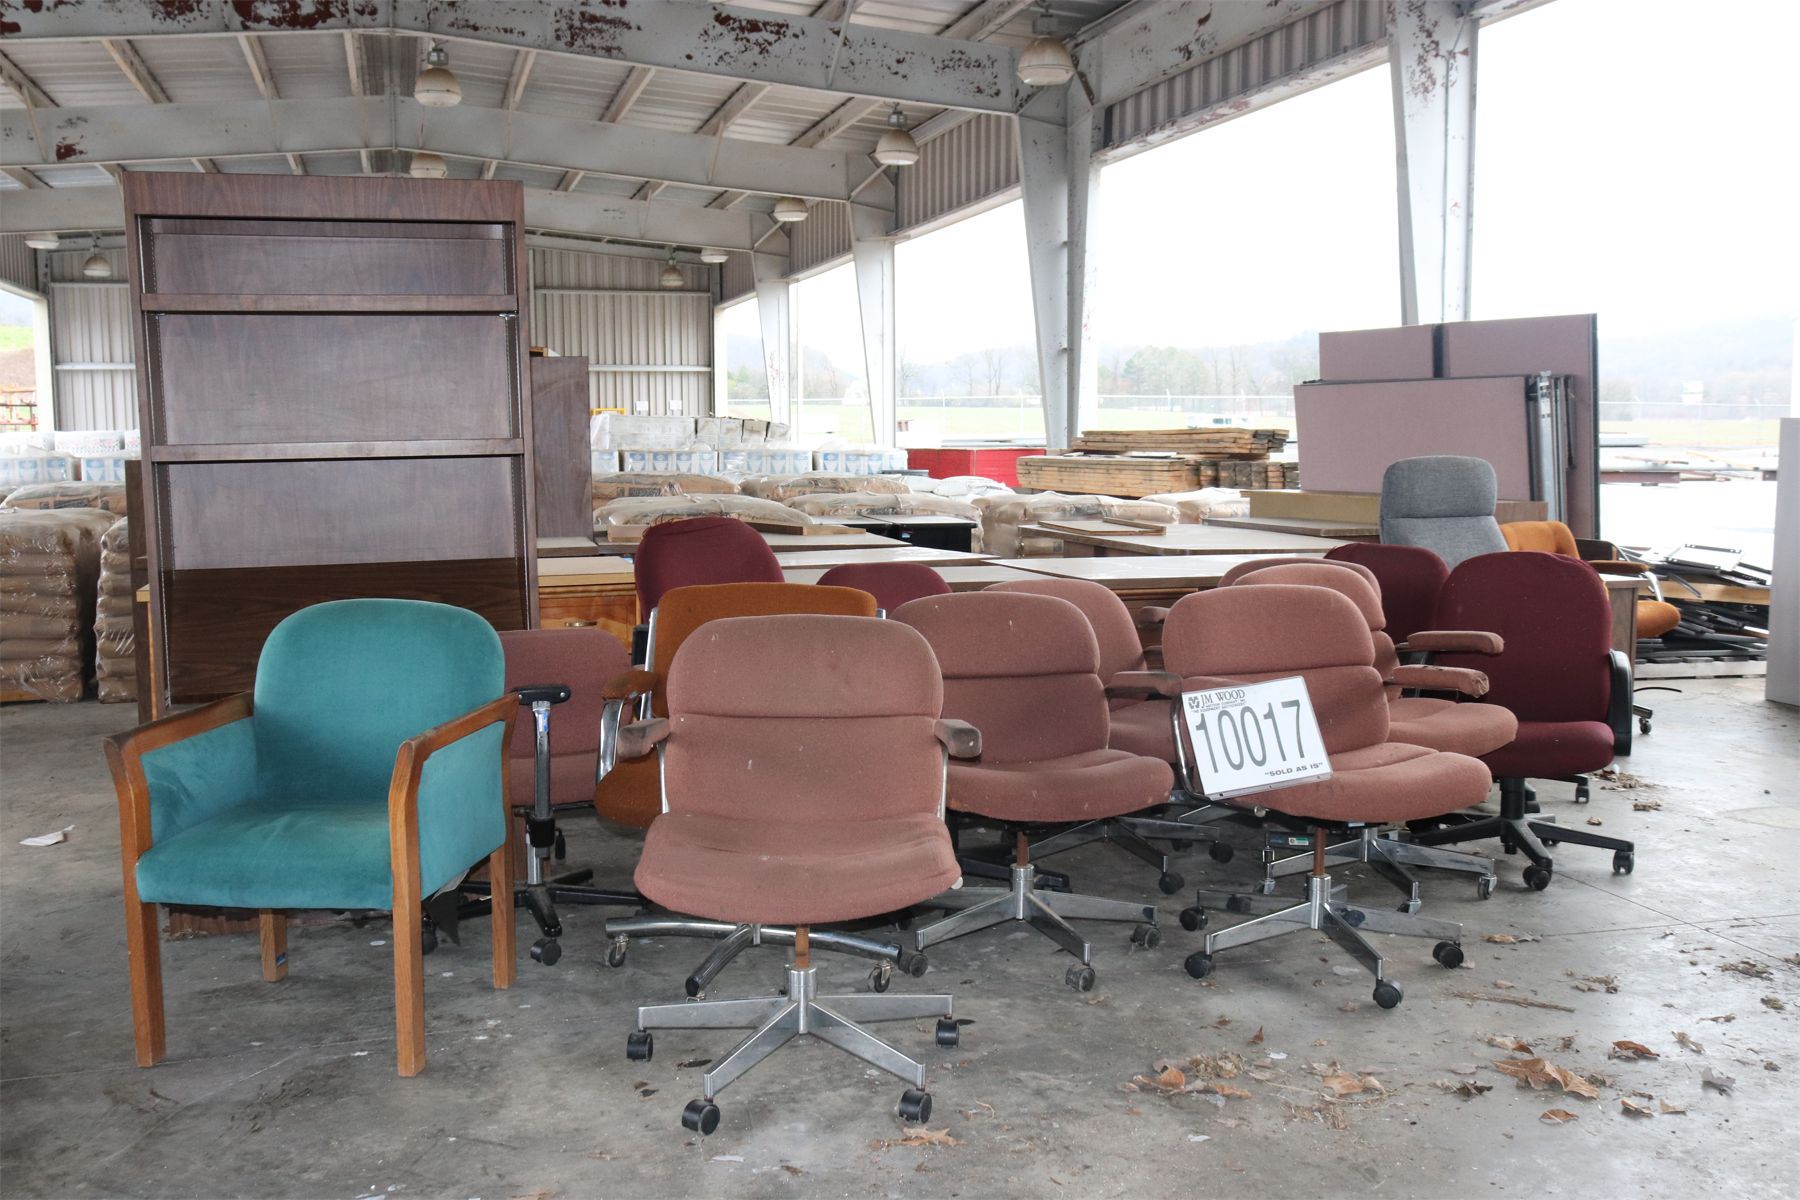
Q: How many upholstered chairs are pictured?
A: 15